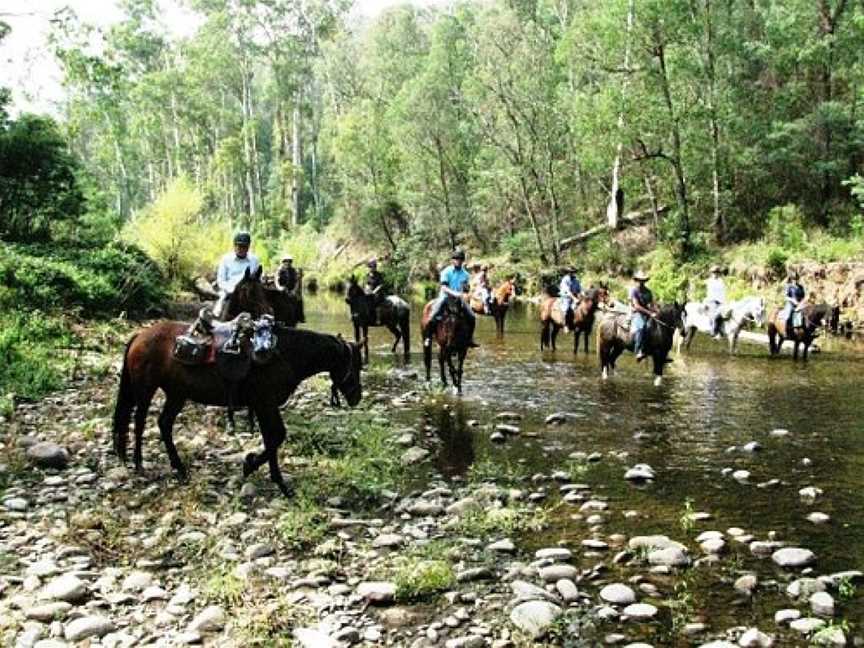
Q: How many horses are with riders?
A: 9